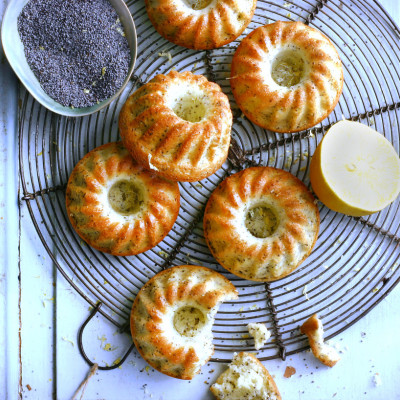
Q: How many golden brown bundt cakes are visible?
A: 6